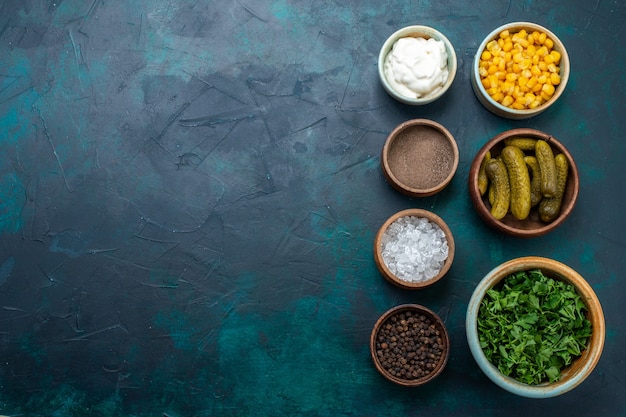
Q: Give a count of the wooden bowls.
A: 4